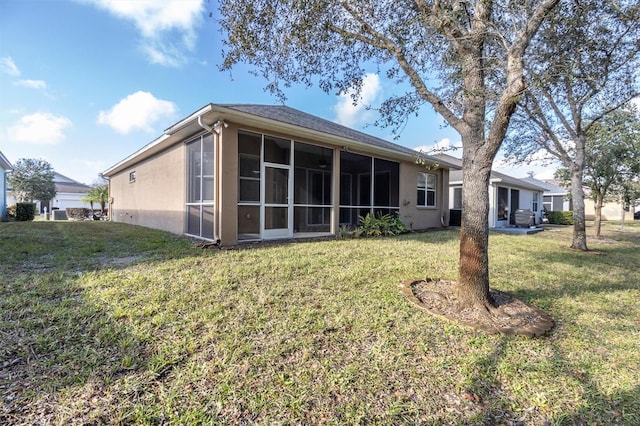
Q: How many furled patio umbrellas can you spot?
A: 0